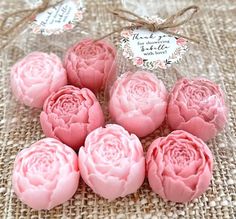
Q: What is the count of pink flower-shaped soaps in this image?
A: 8